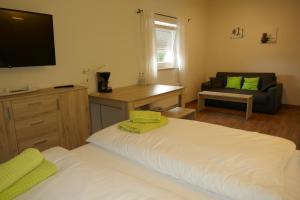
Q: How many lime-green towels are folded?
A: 4